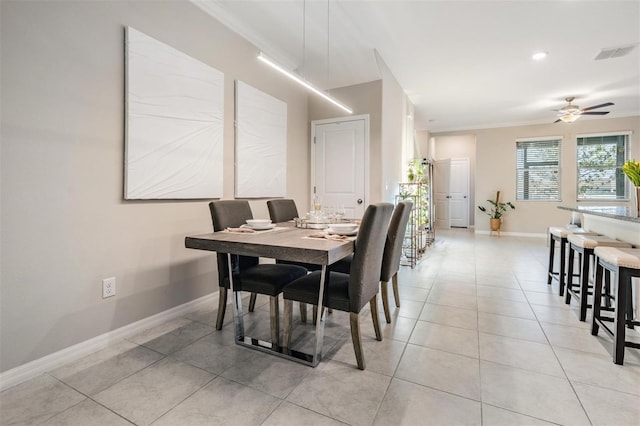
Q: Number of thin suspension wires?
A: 2